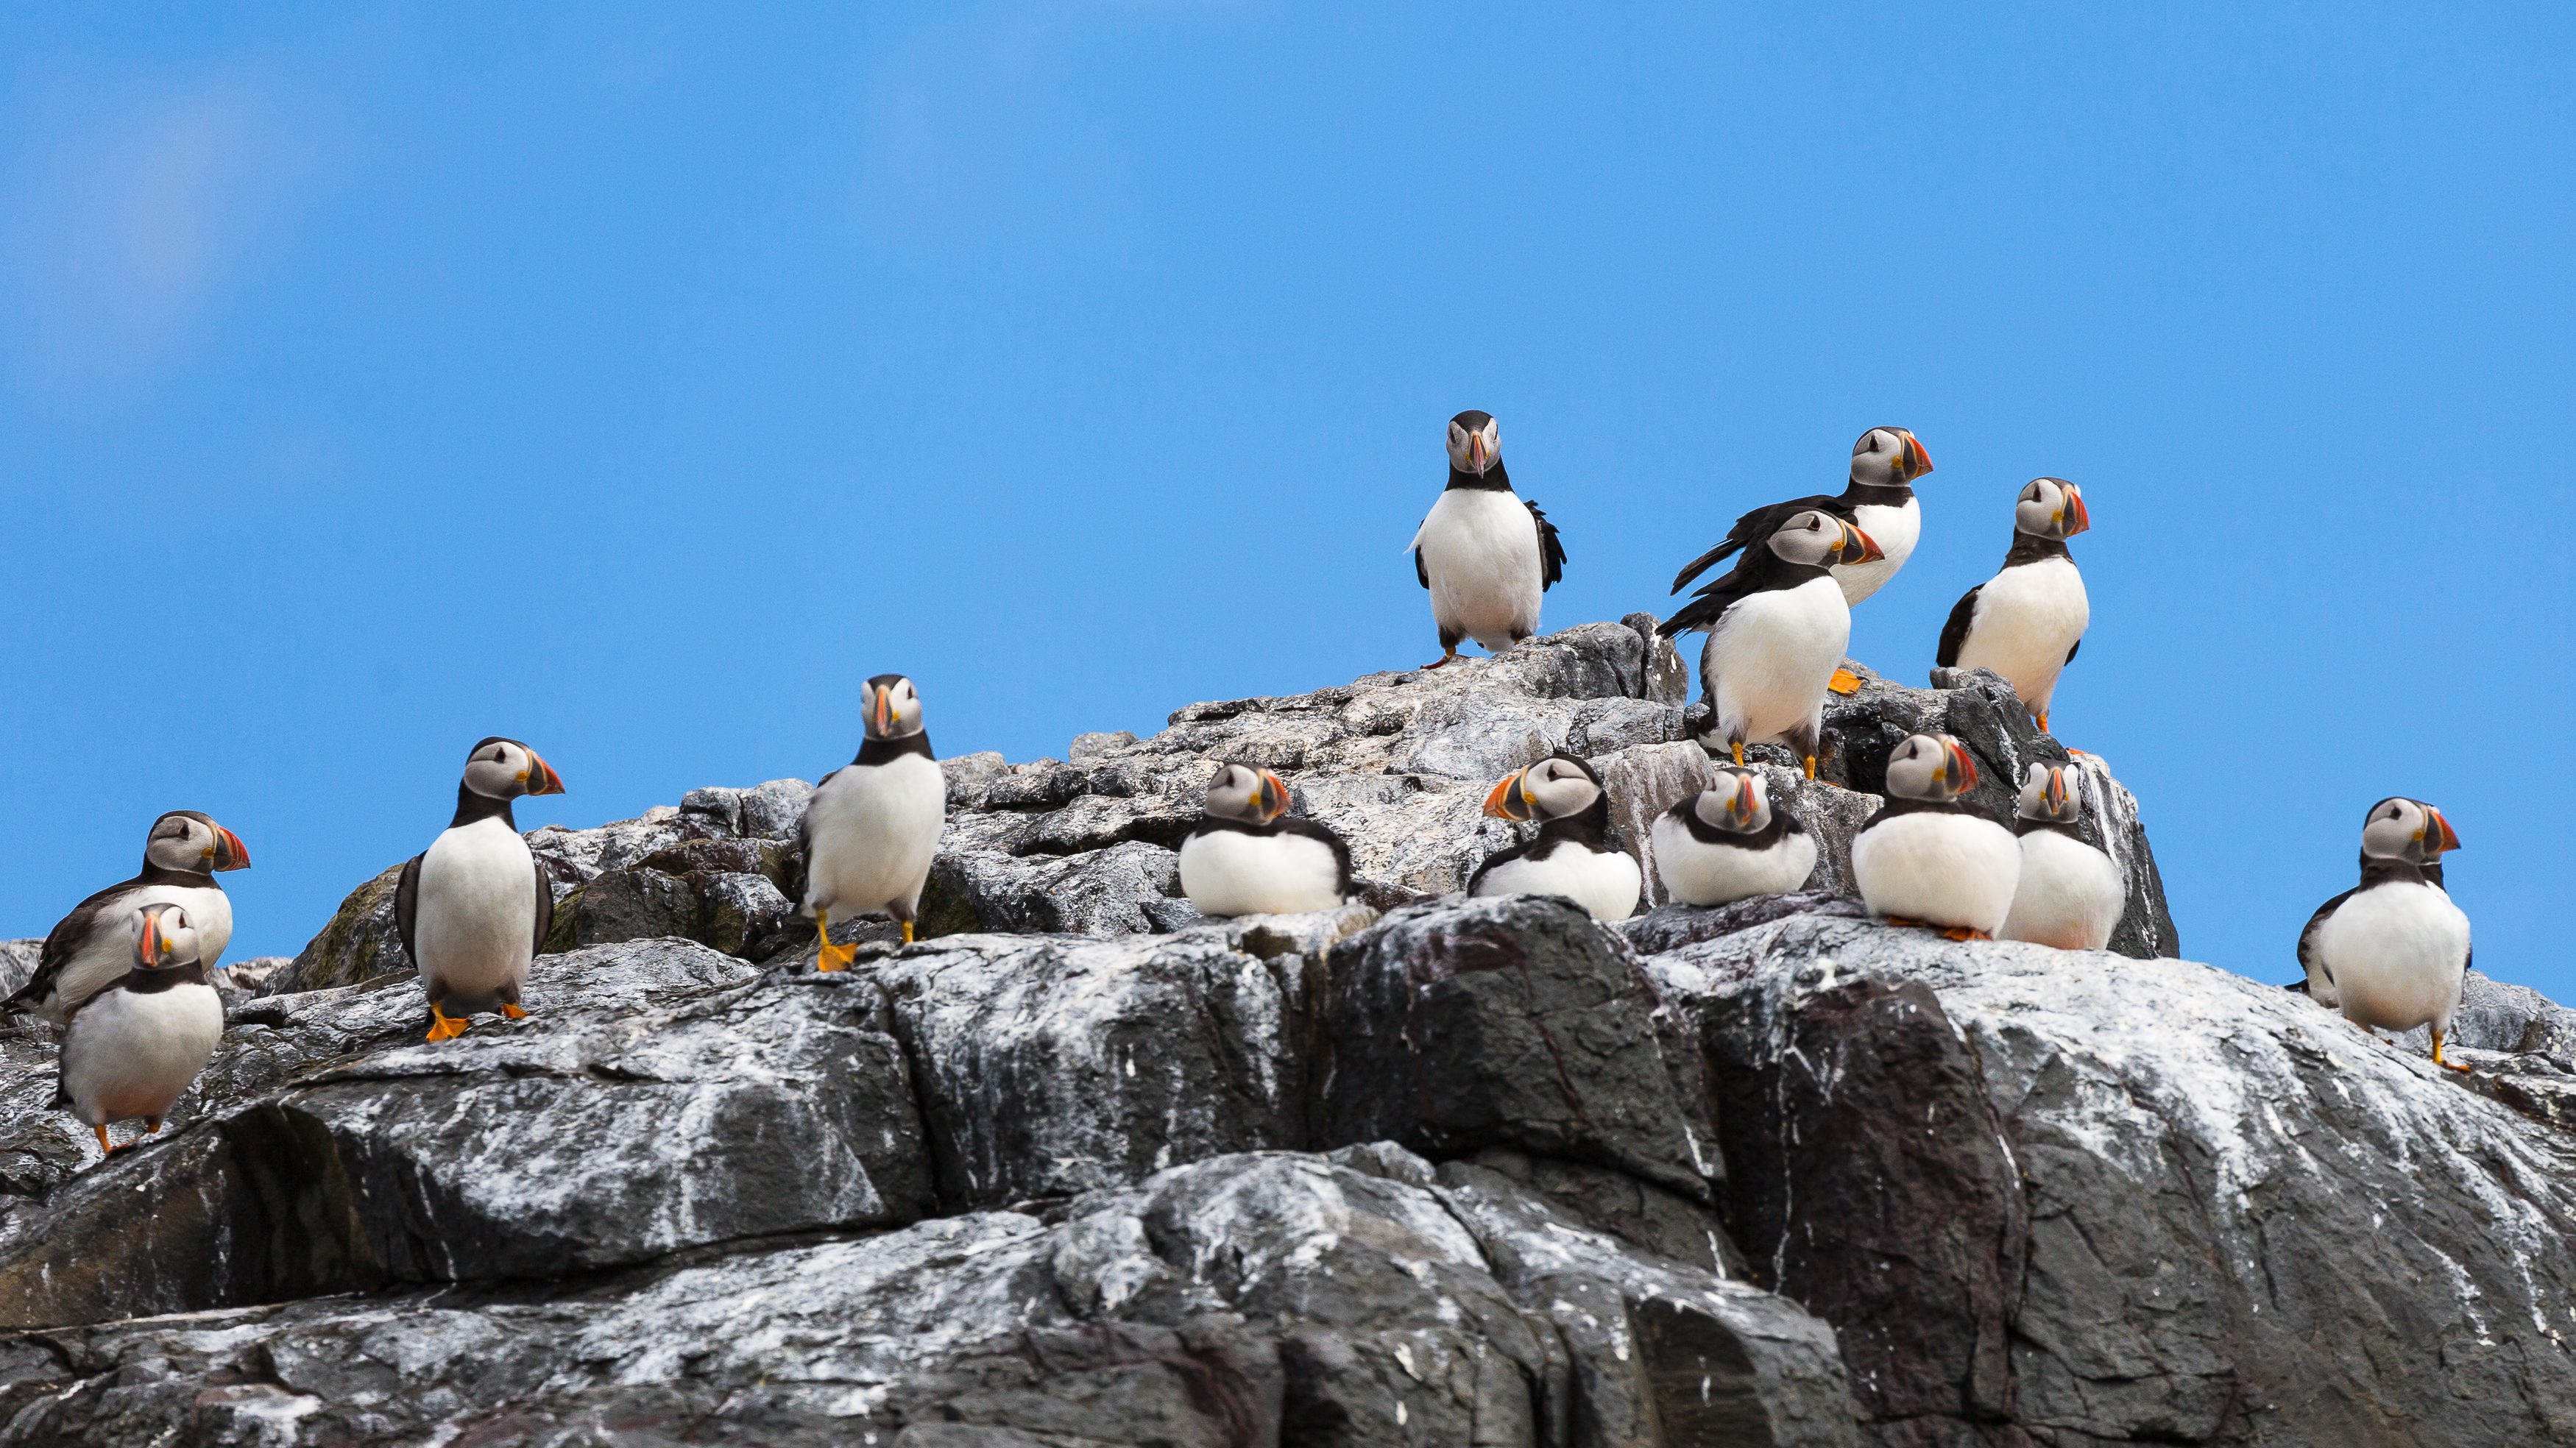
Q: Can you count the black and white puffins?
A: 14